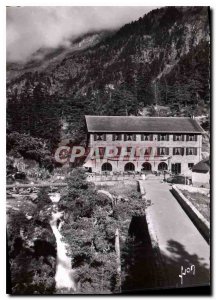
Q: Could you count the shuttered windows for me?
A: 14